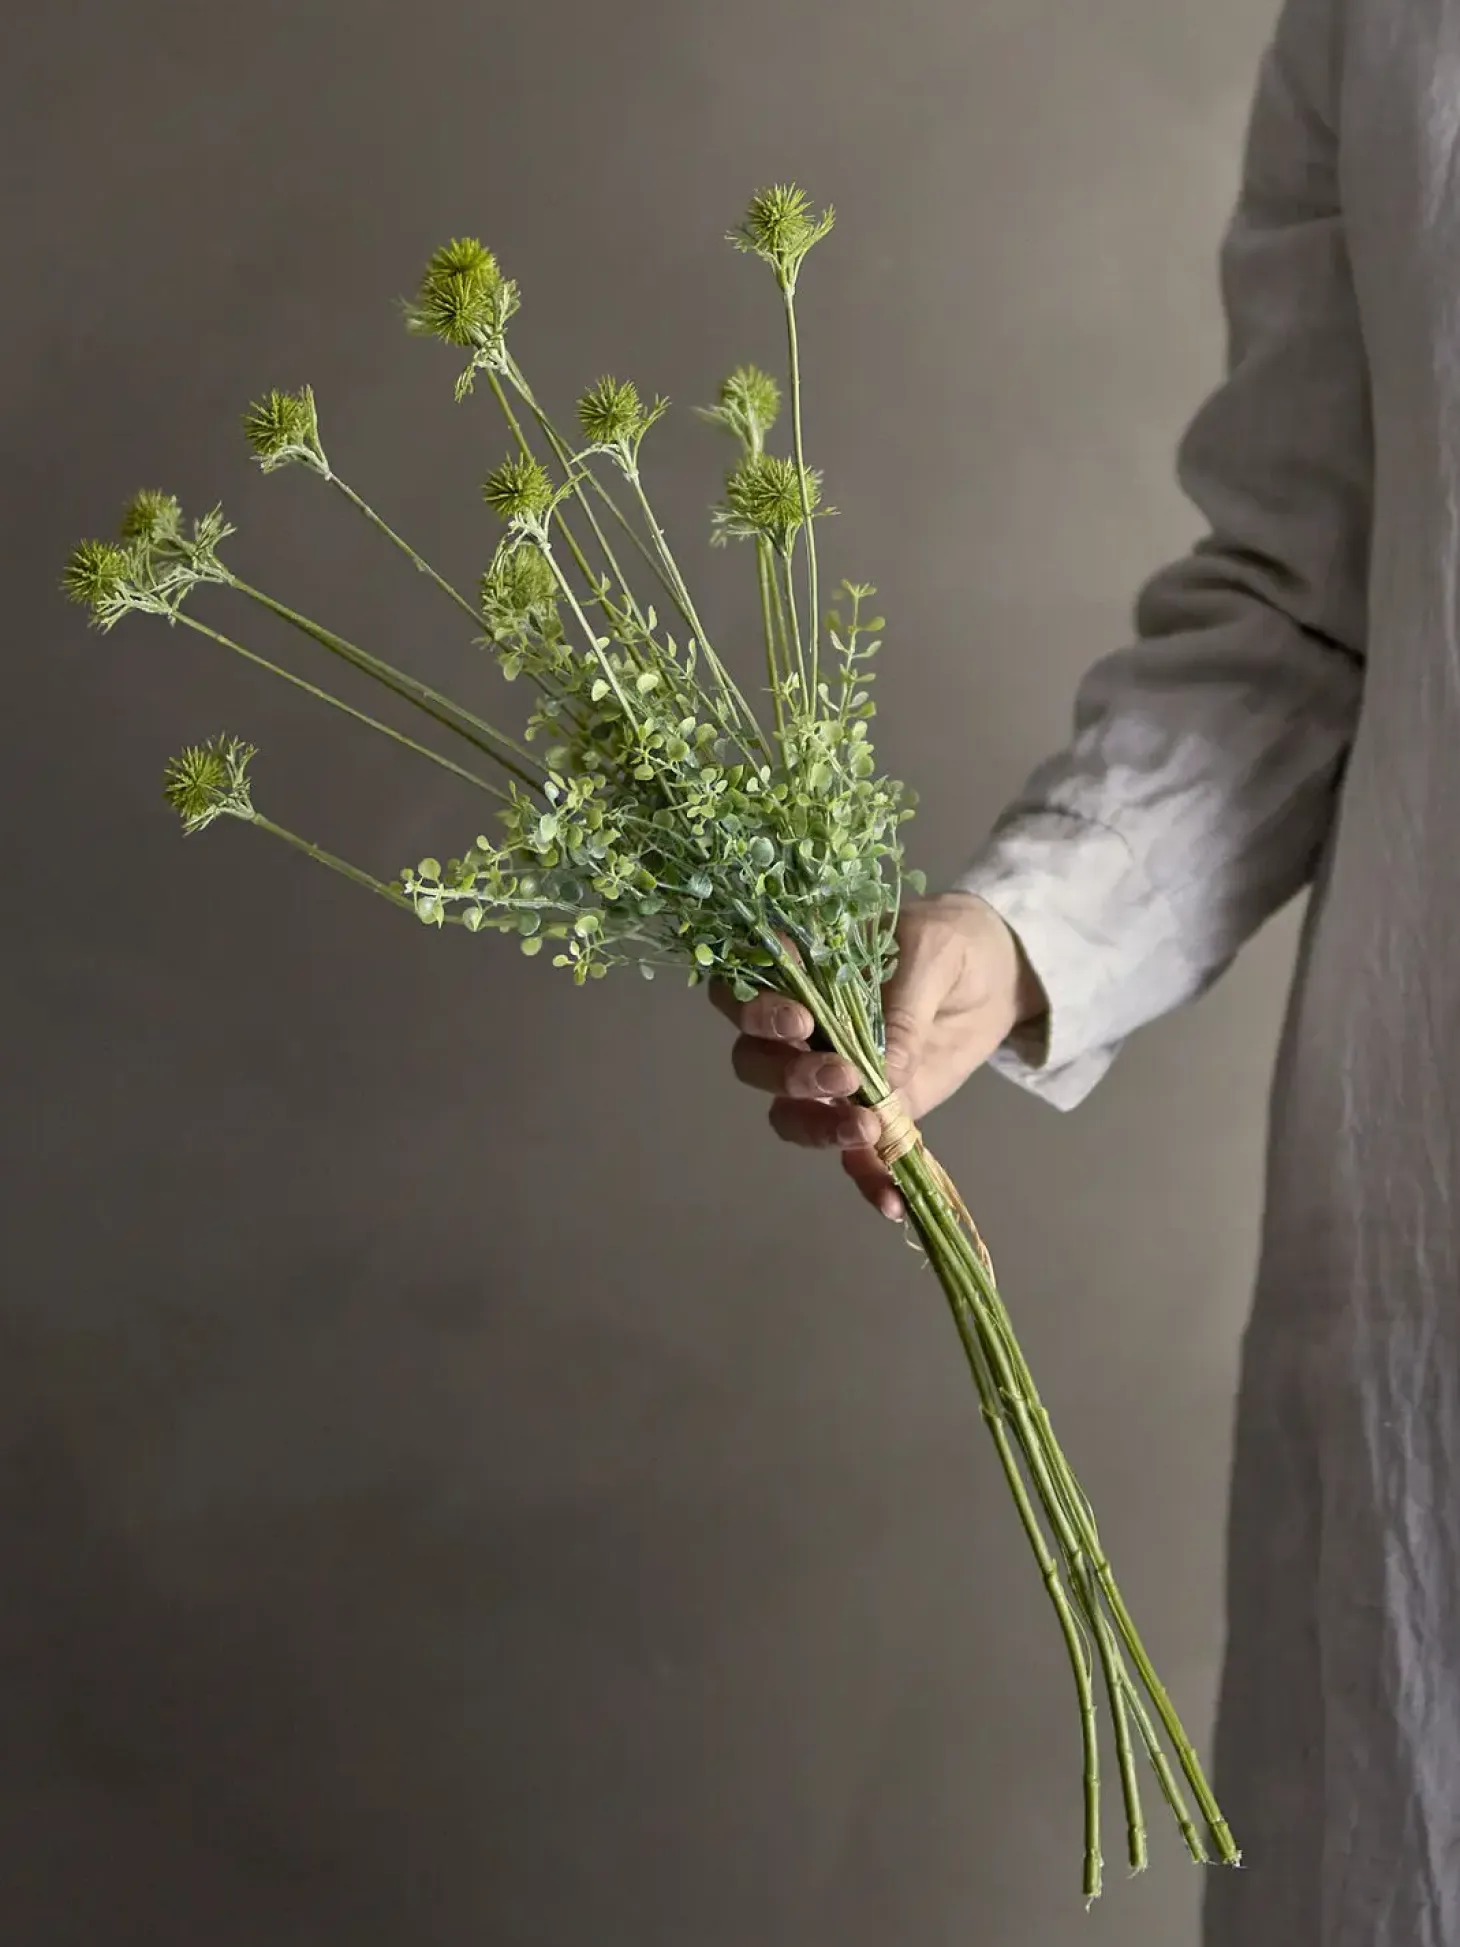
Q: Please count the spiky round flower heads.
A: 12